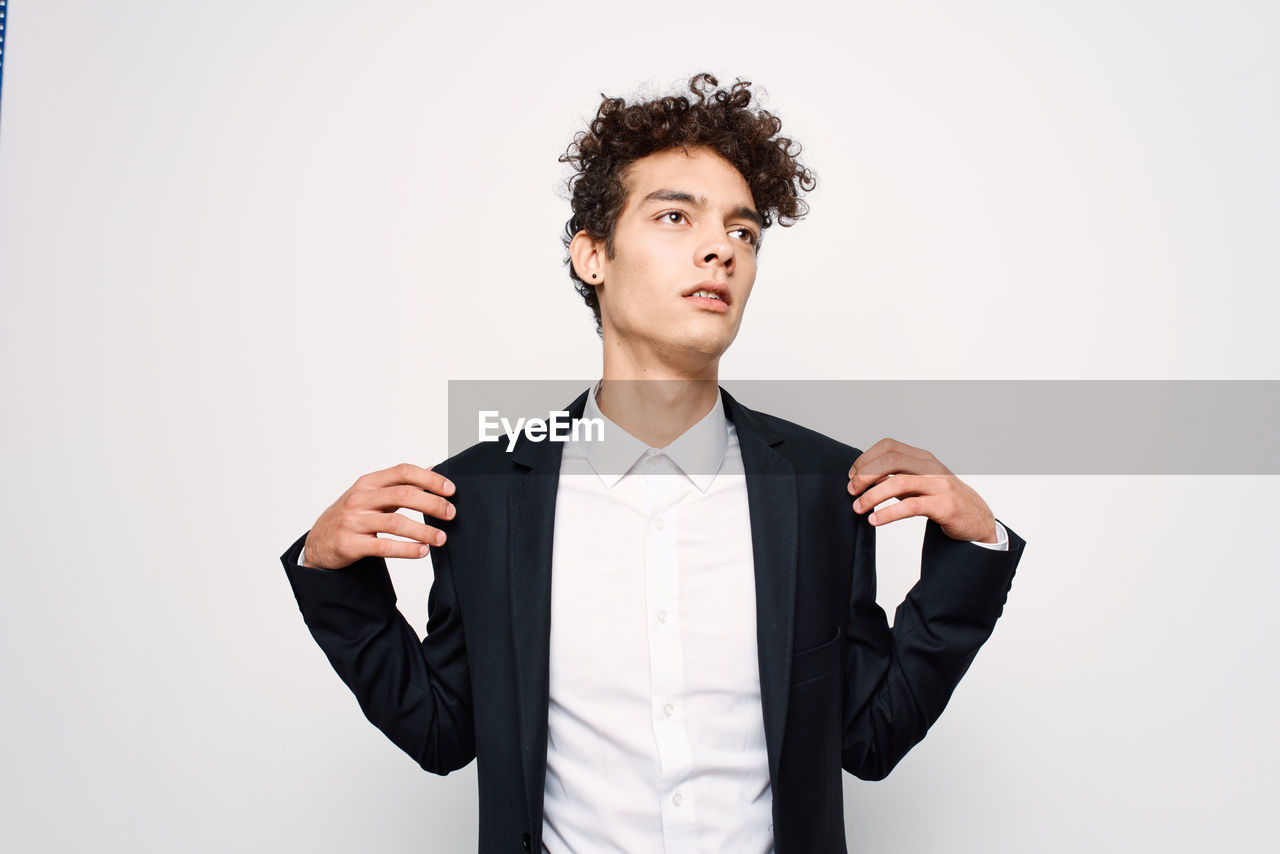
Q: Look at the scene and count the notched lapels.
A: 2